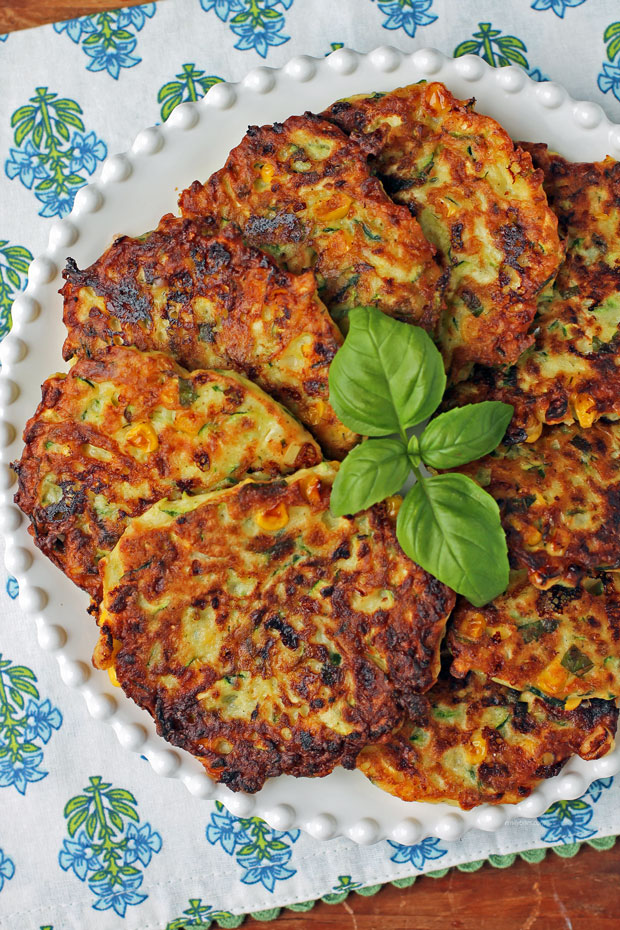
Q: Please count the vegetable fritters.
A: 9